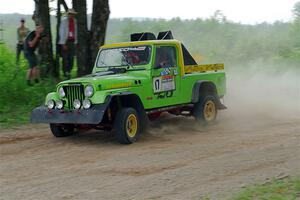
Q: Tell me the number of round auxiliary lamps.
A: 4